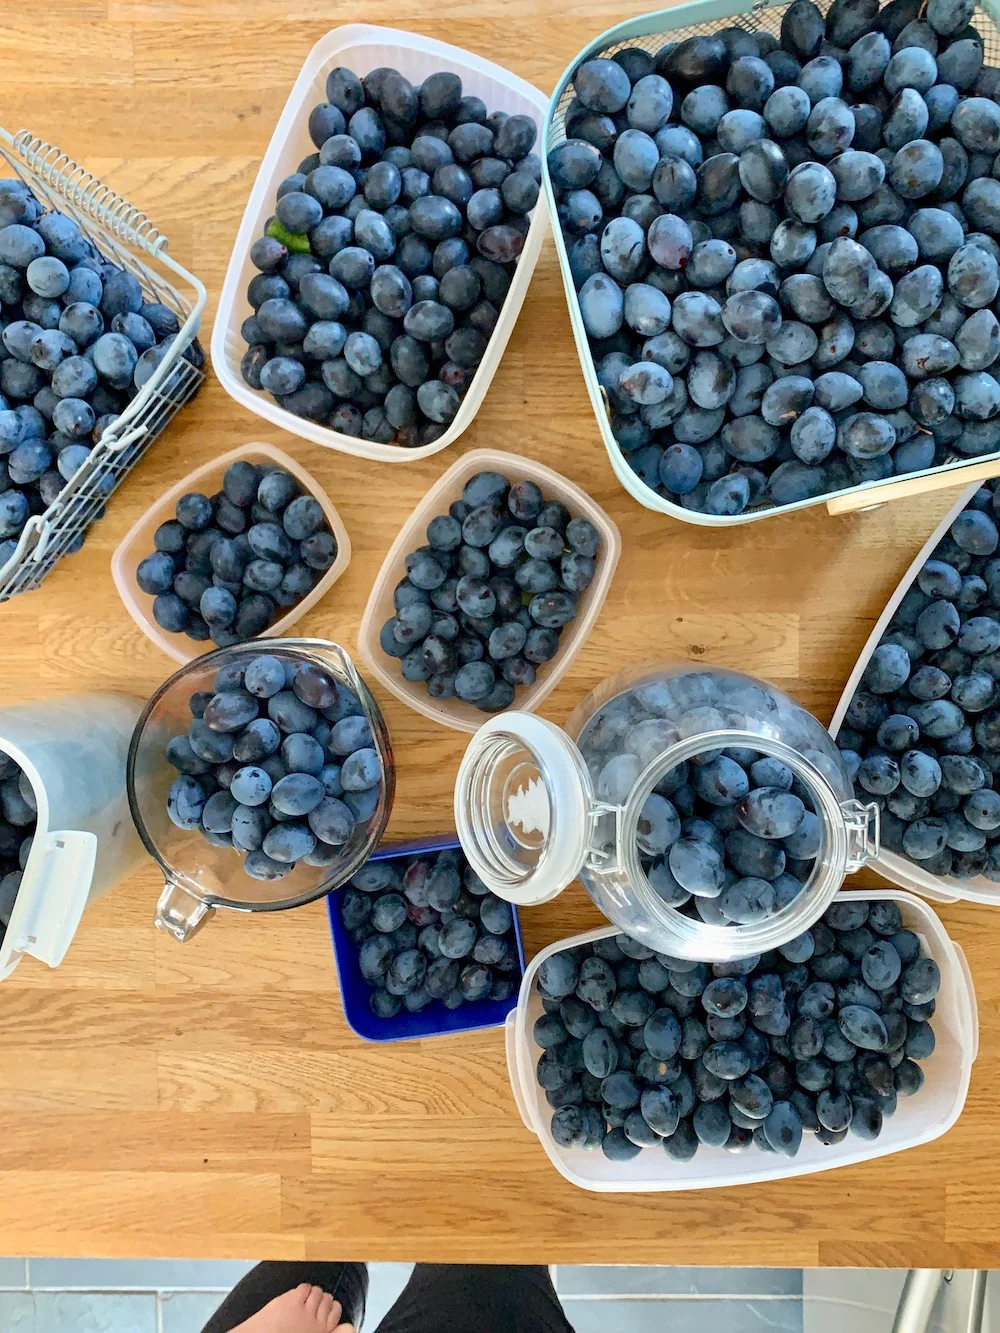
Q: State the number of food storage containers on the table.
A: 11